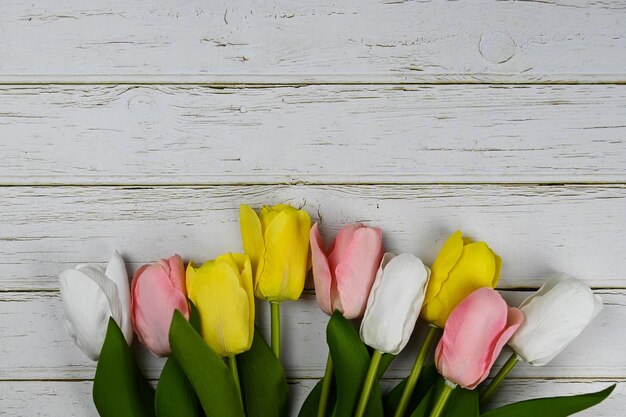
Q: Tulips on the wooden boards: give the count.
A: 9